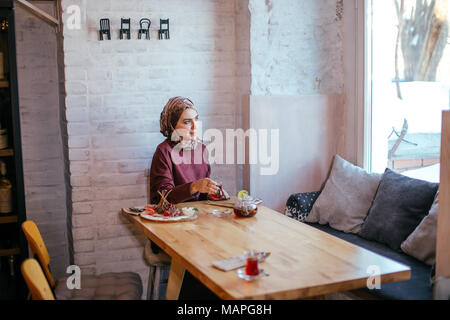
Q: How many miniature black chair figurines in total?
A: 4